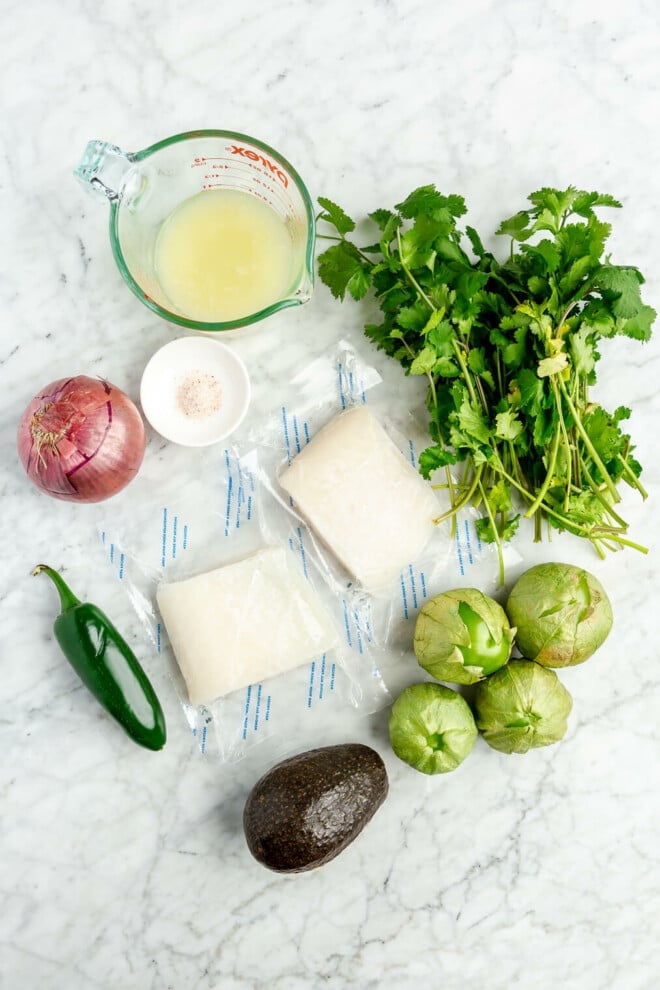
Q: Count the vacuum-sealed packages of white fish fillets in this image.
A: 2